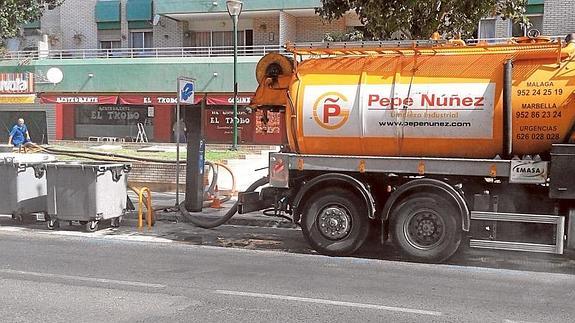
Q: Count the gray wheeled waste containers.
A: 2